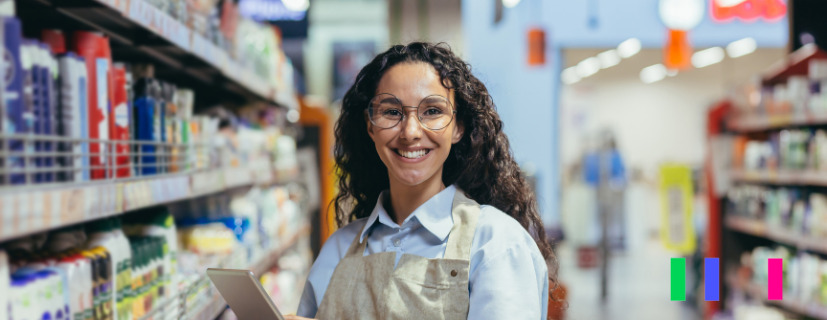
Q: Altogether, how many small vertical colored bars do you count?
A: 3